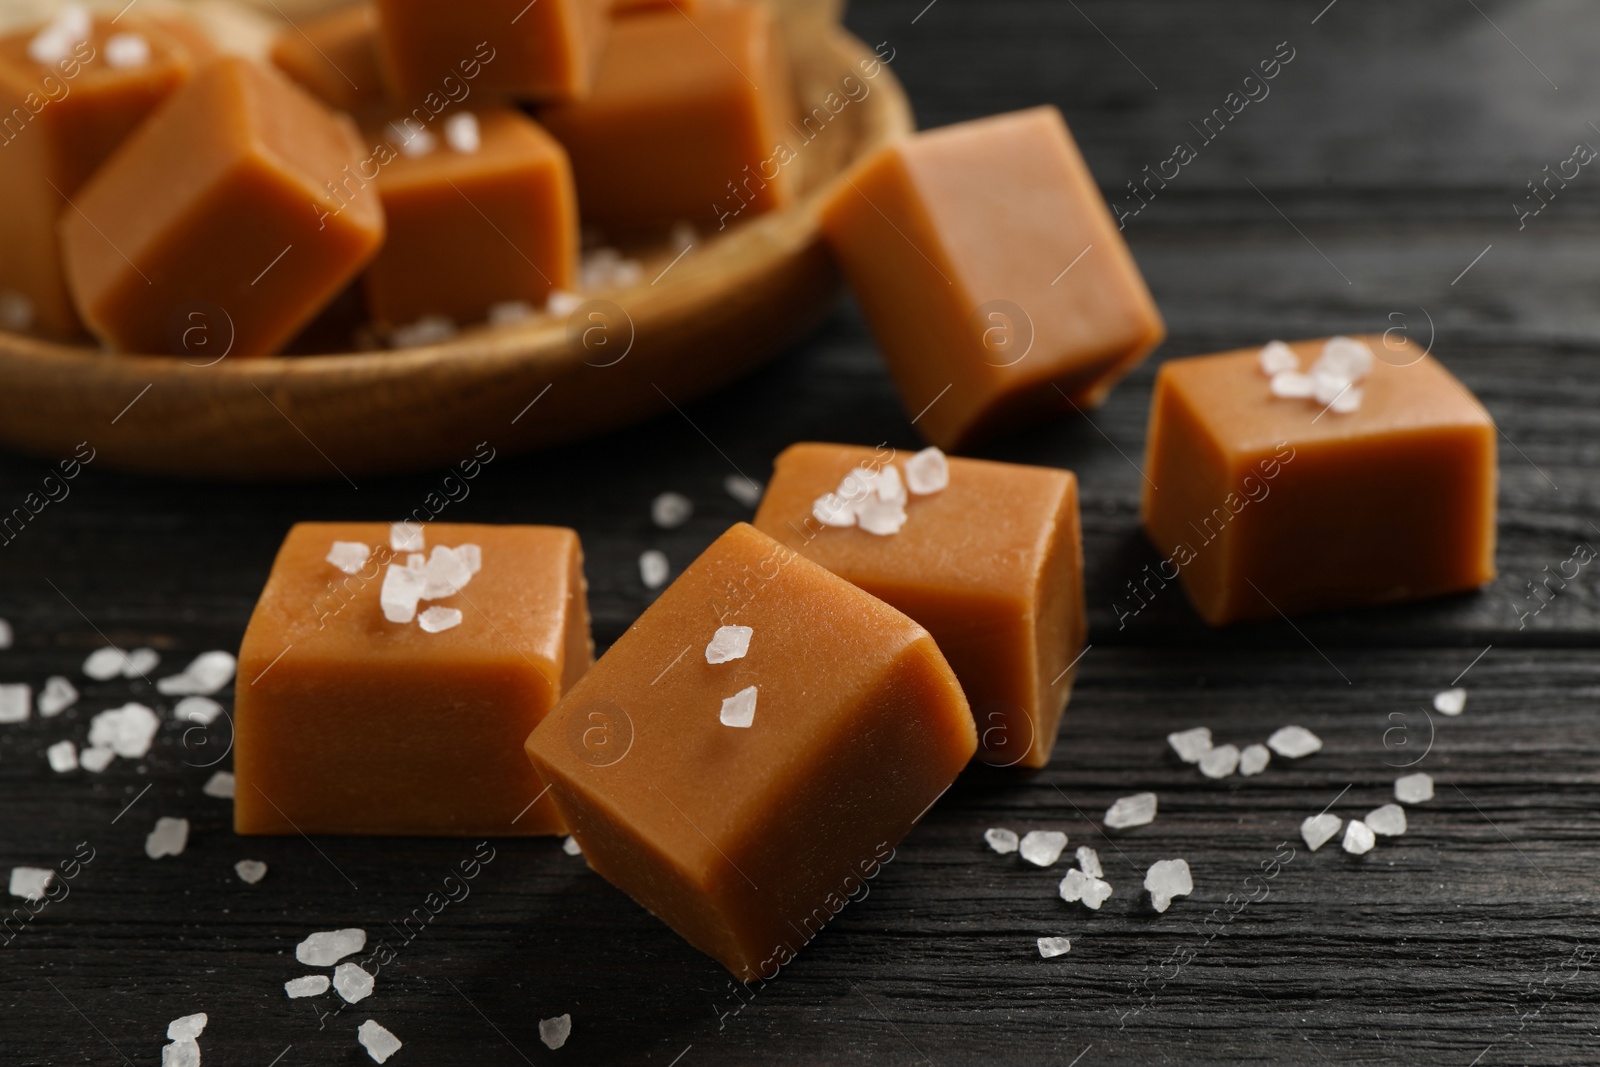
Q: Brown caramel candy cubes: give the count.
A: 12